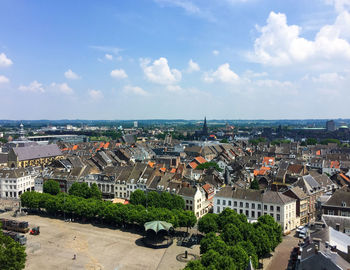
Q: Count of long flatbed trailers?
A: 2